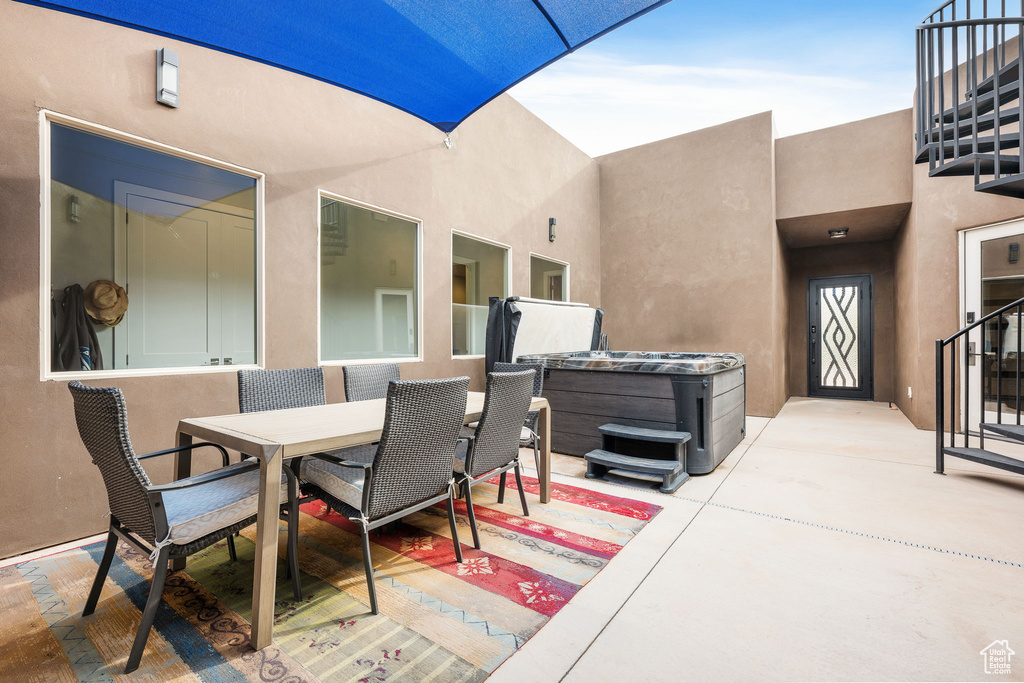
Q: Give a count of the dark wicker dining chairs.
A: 6